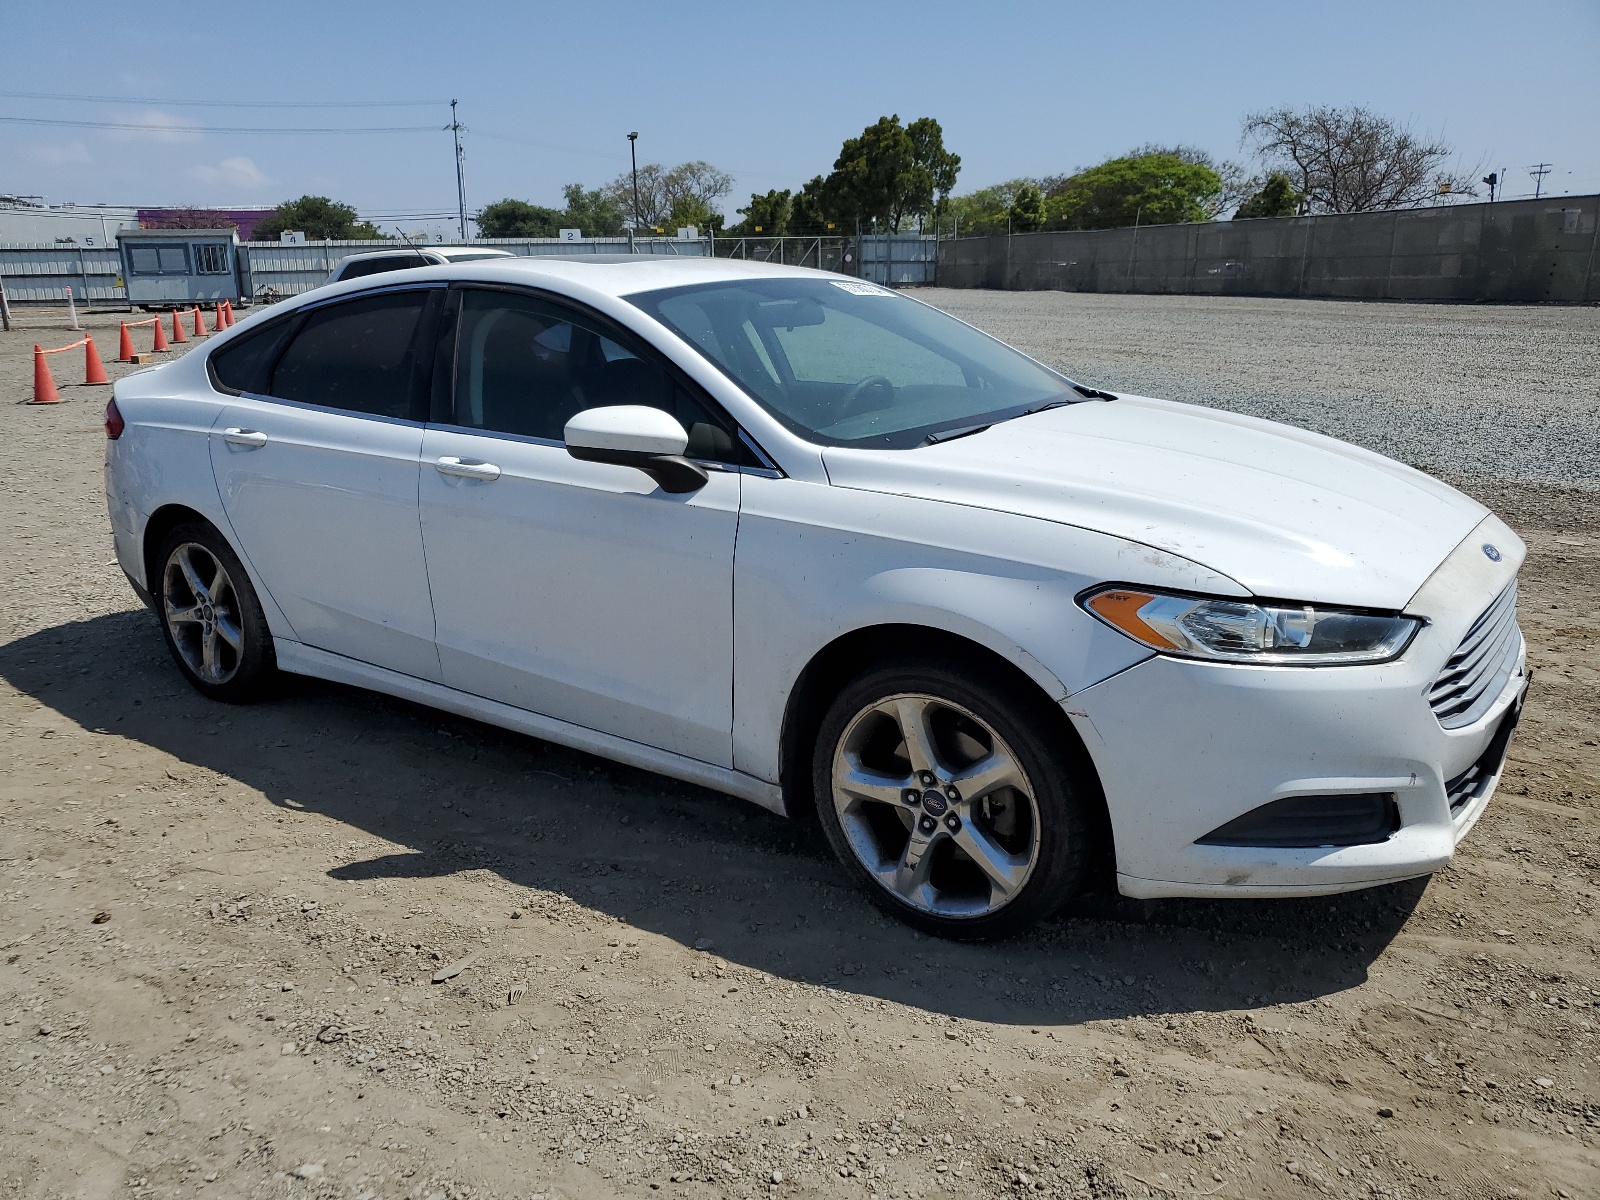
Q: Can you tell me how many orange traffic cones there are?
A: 8